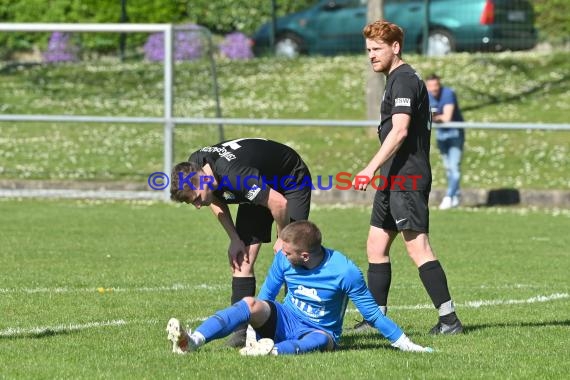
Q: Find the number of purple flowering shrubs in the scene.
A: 3